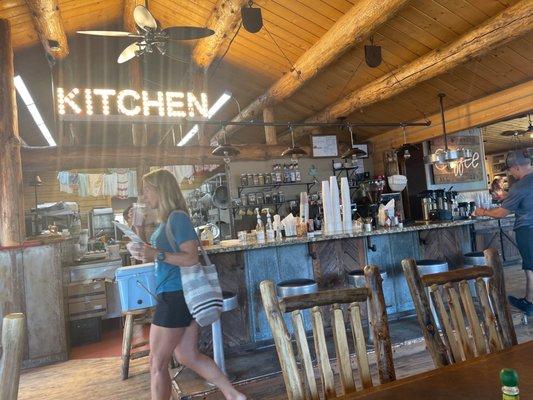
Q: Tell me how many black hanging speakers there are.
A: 2